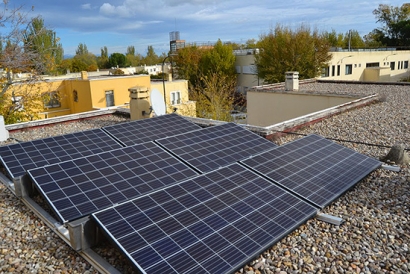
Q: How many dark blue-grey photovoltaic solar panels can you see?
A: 6